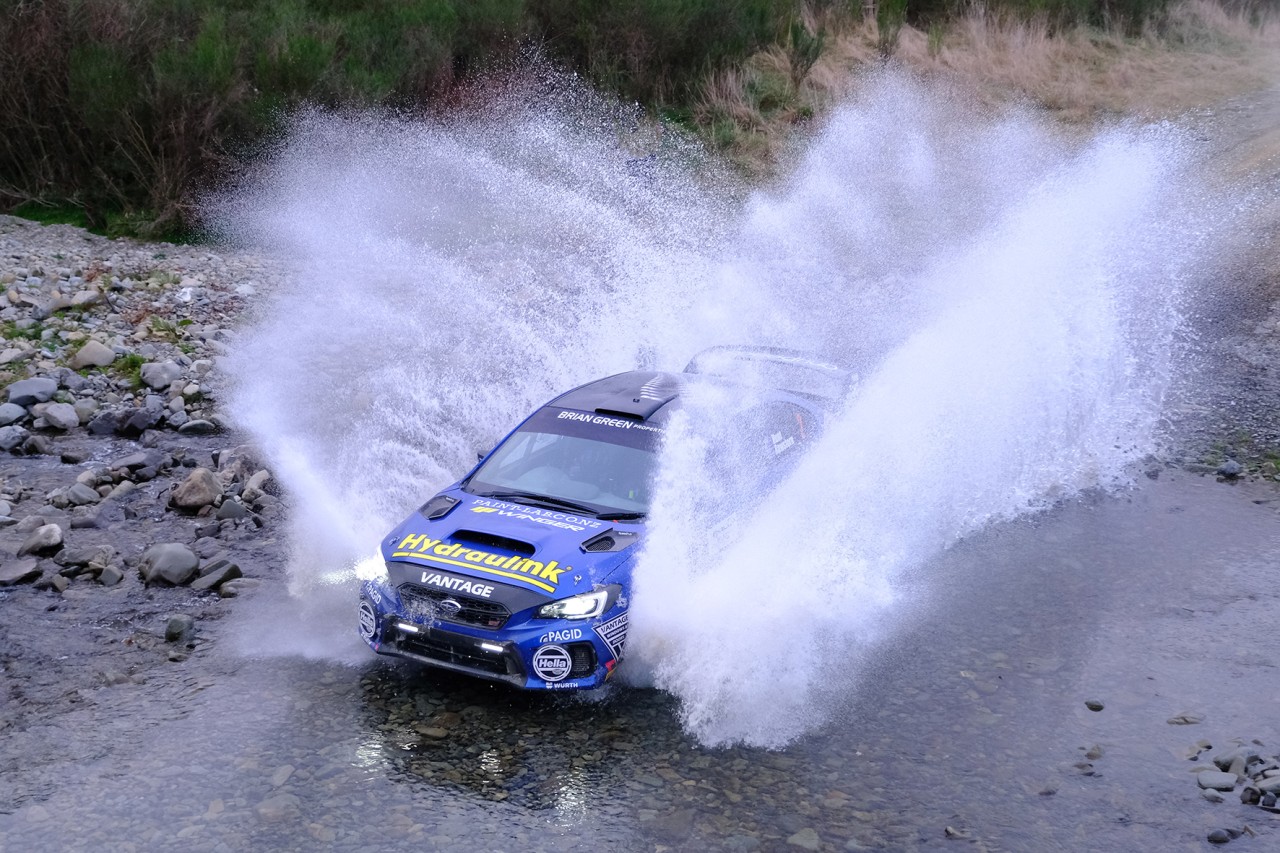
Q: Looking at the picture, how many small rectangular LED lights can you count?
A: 2